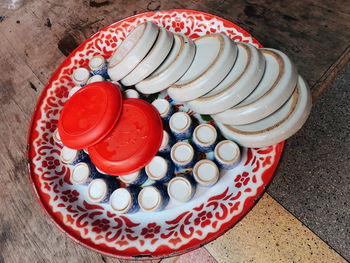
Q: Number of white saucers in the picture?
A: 7